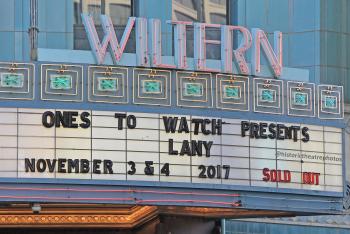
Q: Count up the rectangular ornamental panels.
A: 9